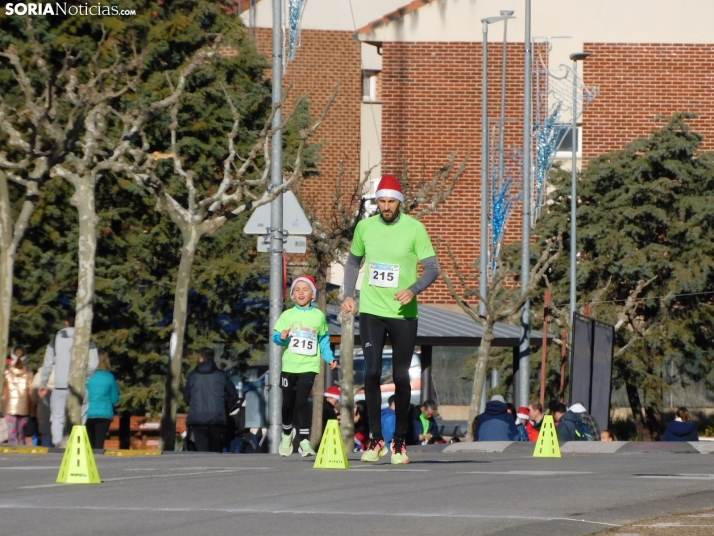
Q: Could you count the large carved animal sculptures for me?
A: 0